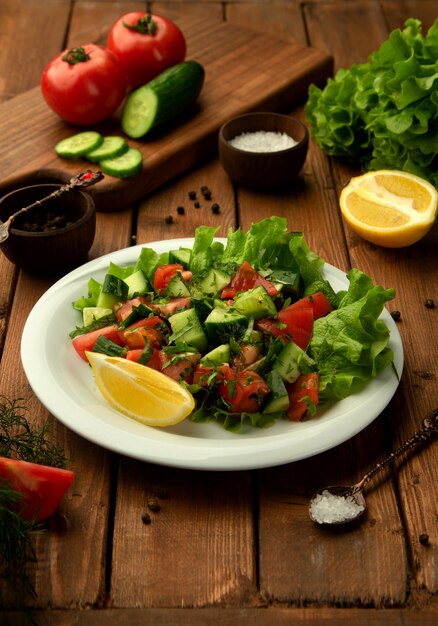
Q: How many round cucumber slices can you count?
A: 3